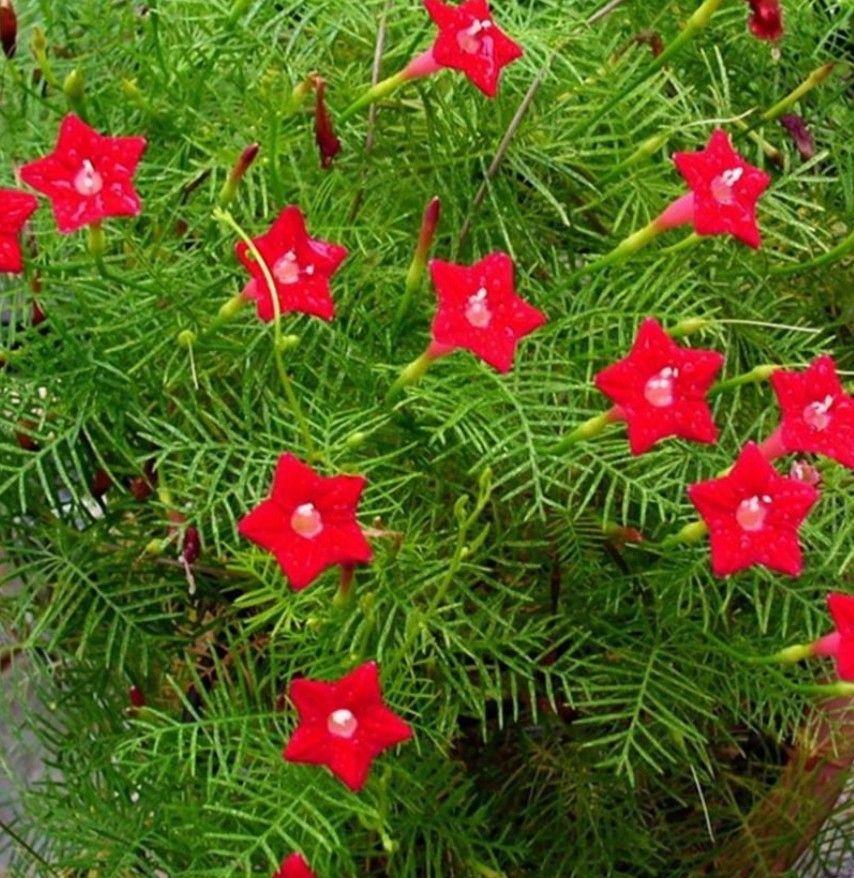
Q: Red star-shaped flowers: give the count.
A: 13